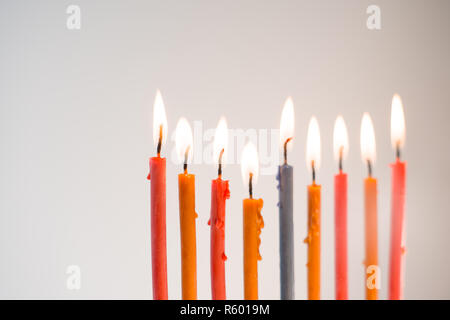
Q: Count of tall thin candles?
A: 9